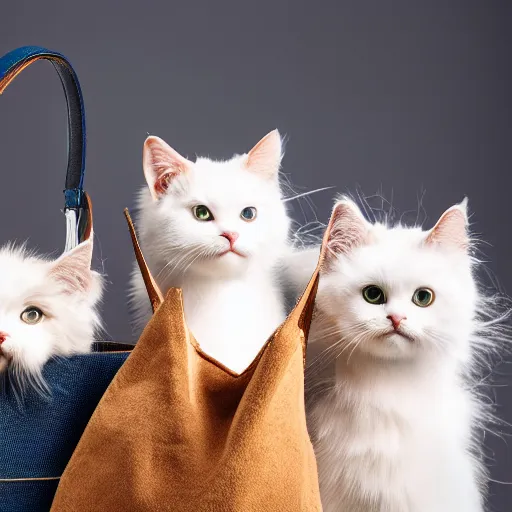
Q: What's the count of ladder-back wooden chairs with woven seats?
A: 0